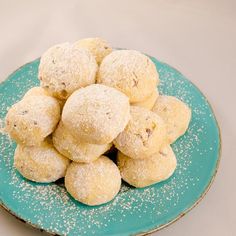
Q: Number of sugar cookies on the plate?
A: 13